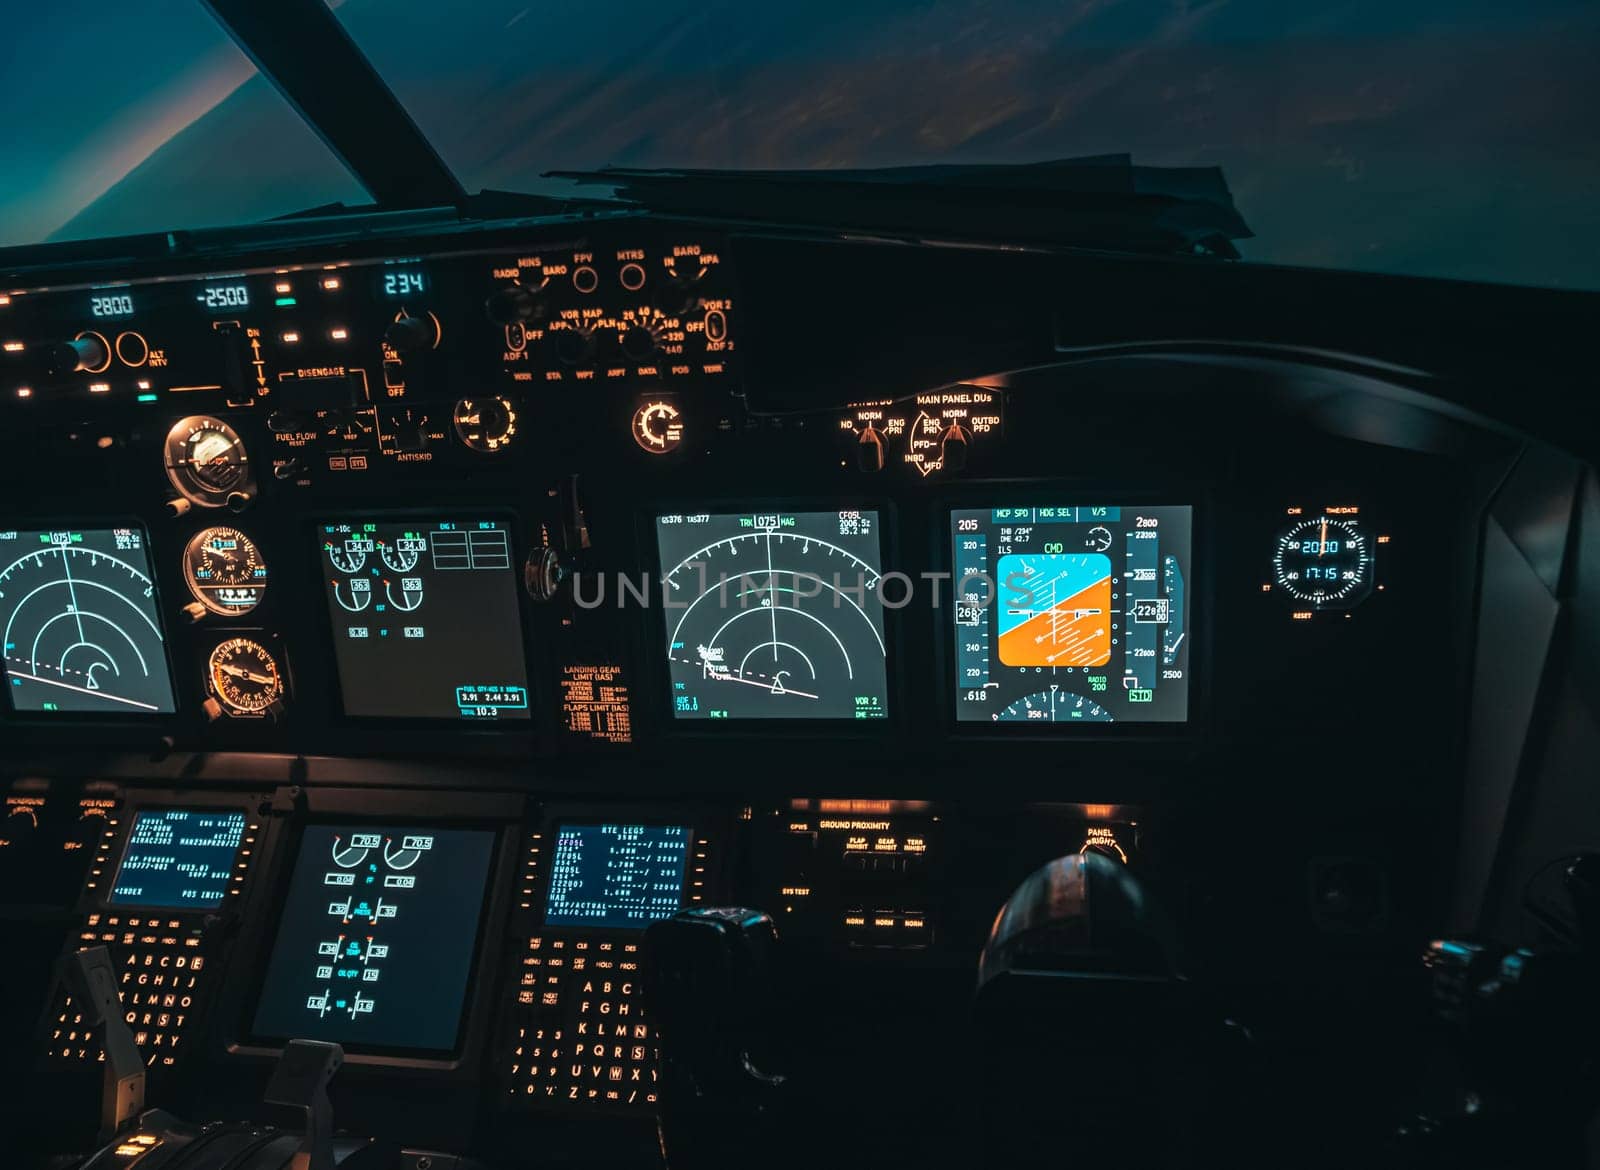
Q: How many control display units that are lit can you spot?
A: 2